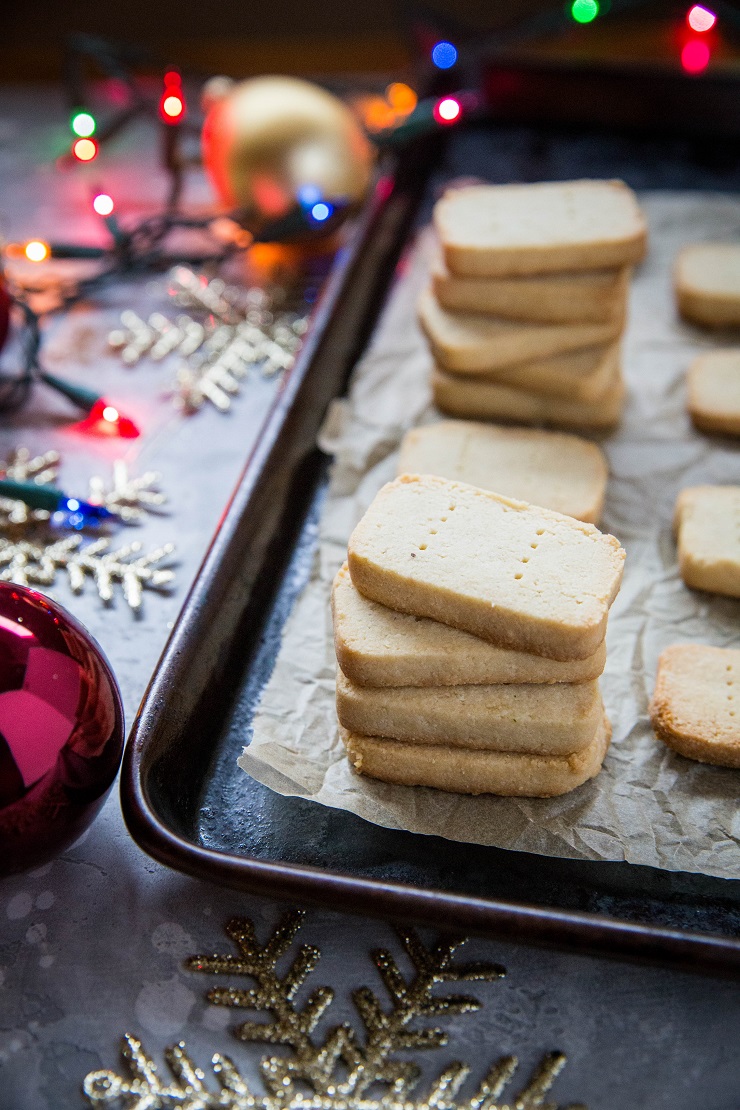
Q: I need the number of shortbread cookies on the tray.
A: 14